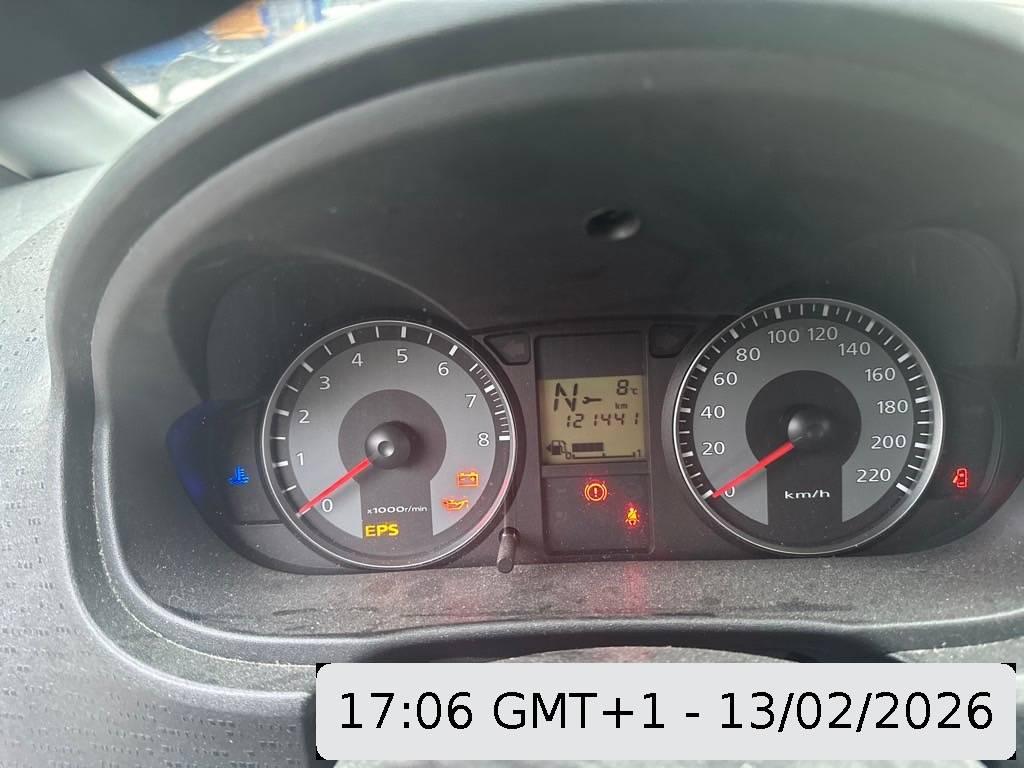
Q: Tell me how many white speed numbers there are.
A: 12